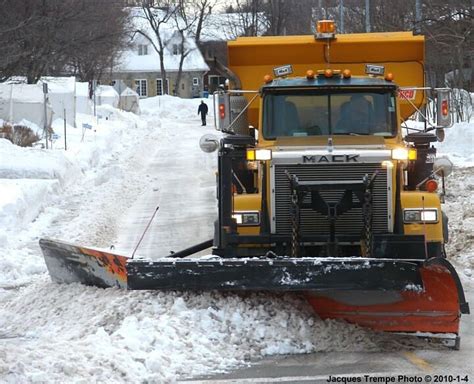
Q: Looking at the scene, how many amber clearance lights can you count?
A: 5